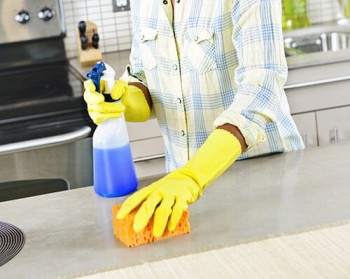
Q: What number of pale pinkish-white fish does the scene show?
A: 0